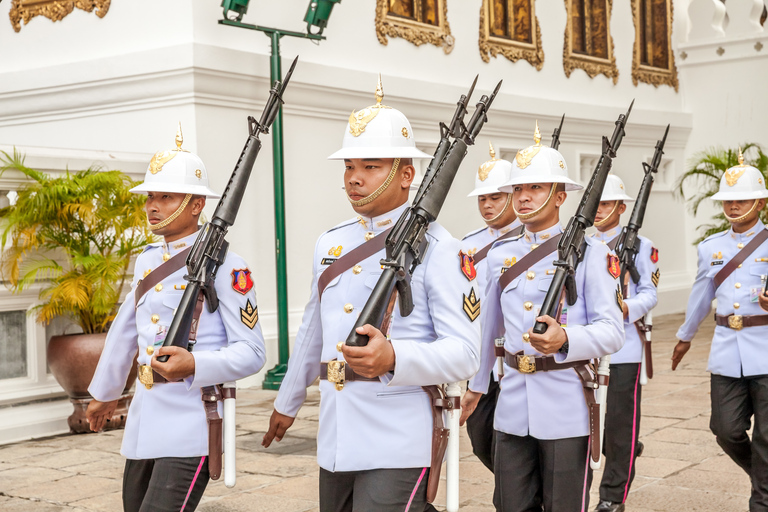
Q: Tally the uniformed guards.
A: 6